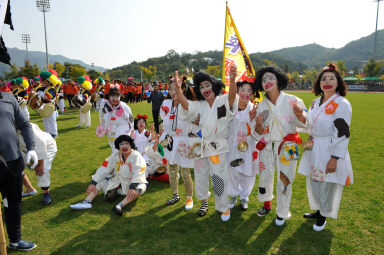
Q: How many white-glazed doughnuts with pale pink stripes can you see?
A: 0